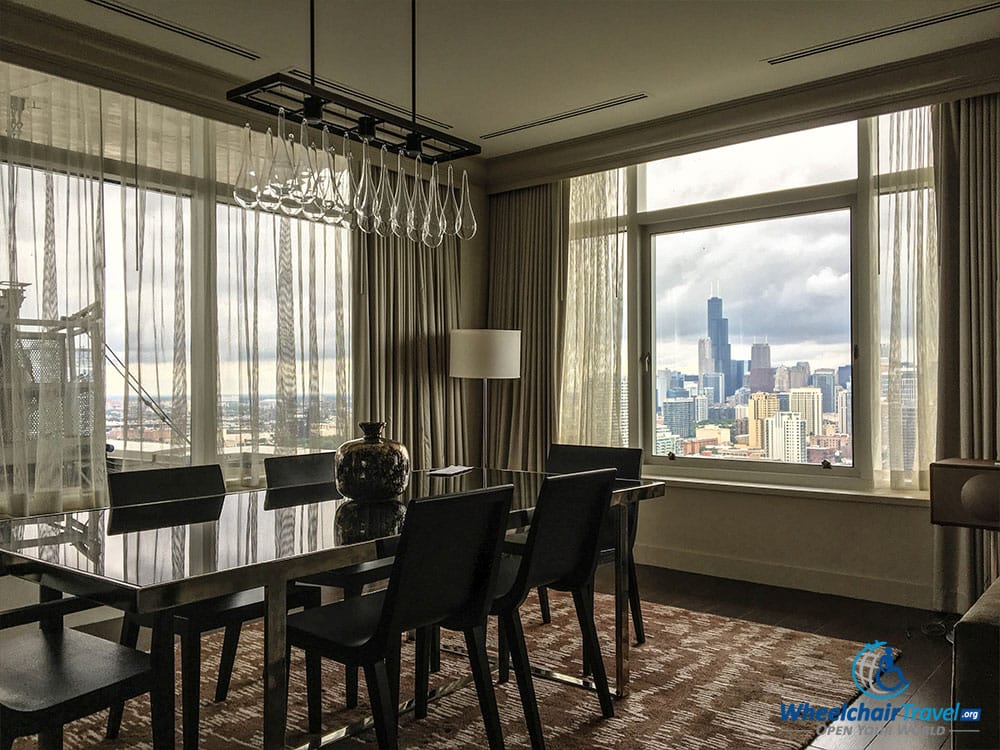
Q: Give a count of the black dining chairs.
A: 6